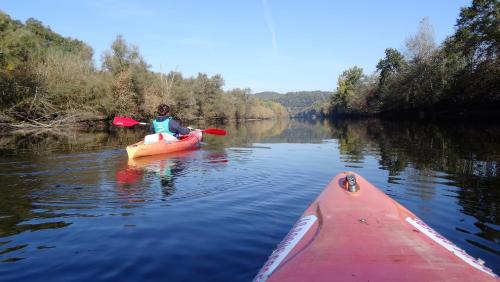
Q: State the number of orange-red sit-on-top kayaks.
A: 2